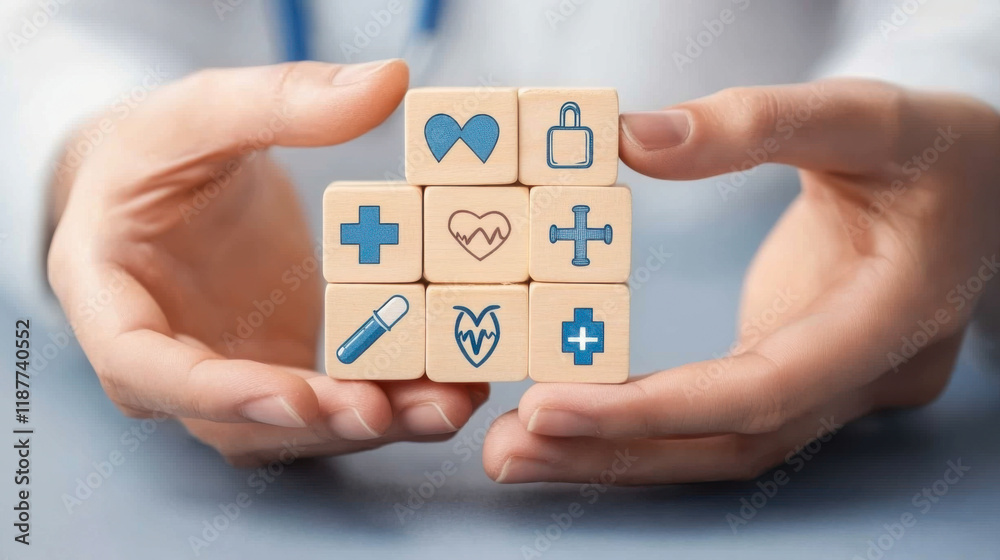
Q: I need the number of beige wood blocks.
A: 8